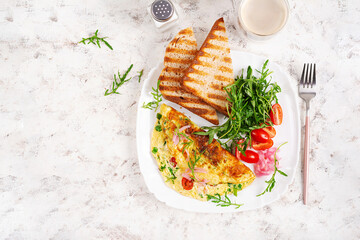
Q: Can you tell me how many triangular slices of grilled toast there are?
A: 2